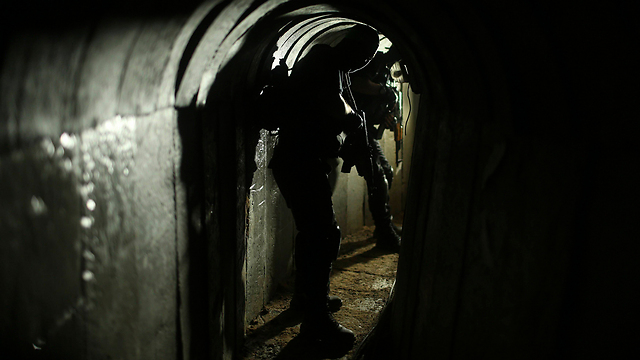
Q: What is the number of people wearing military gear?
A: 2